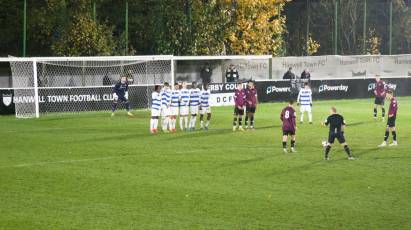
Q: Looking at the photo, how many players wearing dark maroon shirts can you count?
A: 5